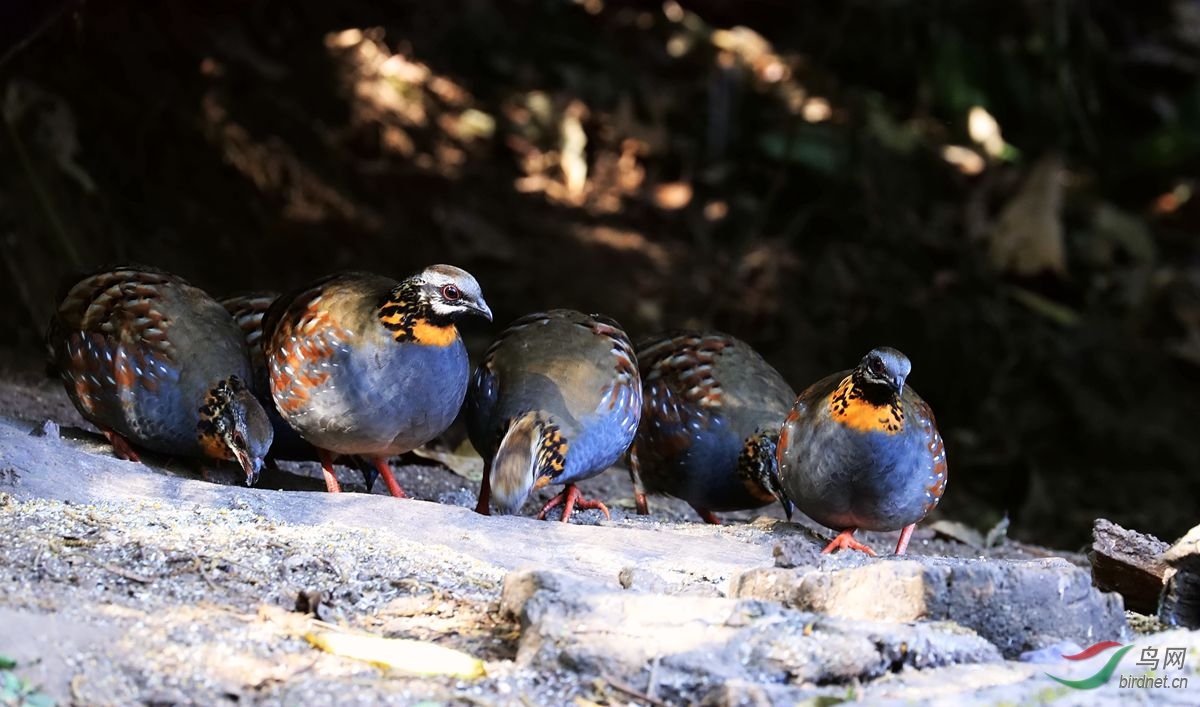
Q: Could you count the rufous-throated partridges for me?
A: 6